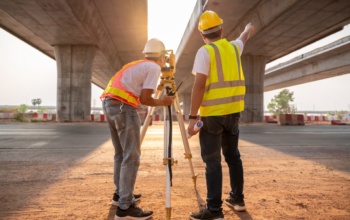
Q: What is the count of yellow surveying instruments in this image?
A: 1